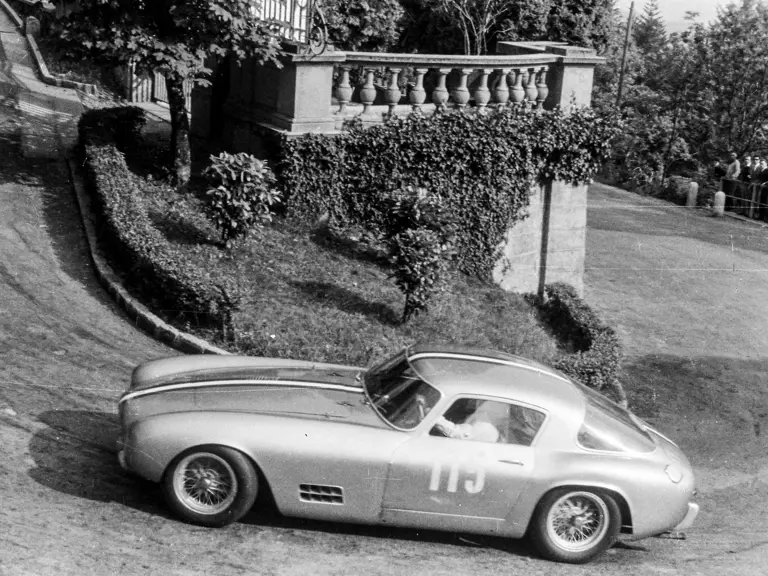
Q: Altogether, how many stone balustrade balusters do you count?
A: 11